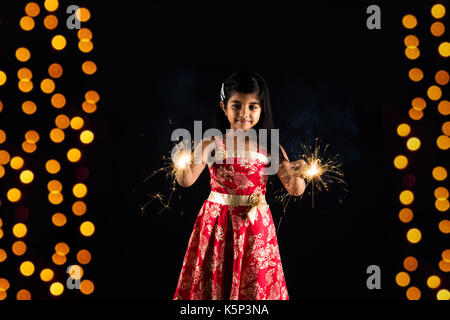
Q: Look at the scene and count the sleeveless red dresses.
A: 1